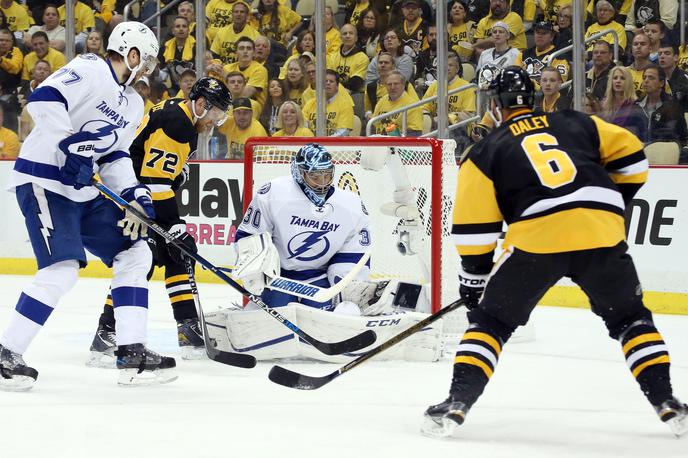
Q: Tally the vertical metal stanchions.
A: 5